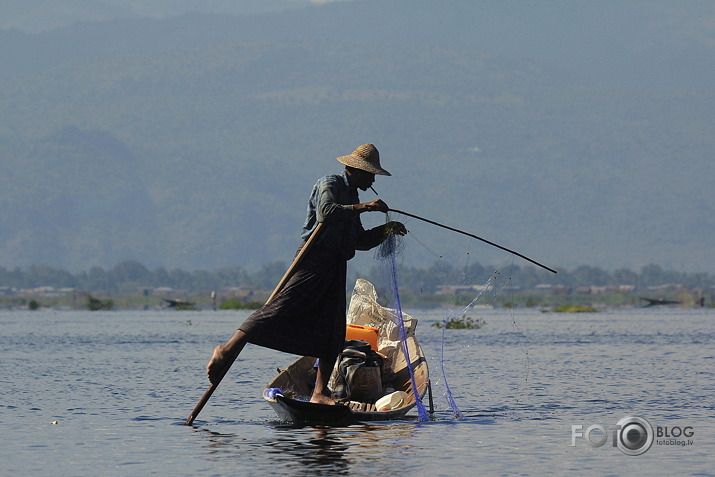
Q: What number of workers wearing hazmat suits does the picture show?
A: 0